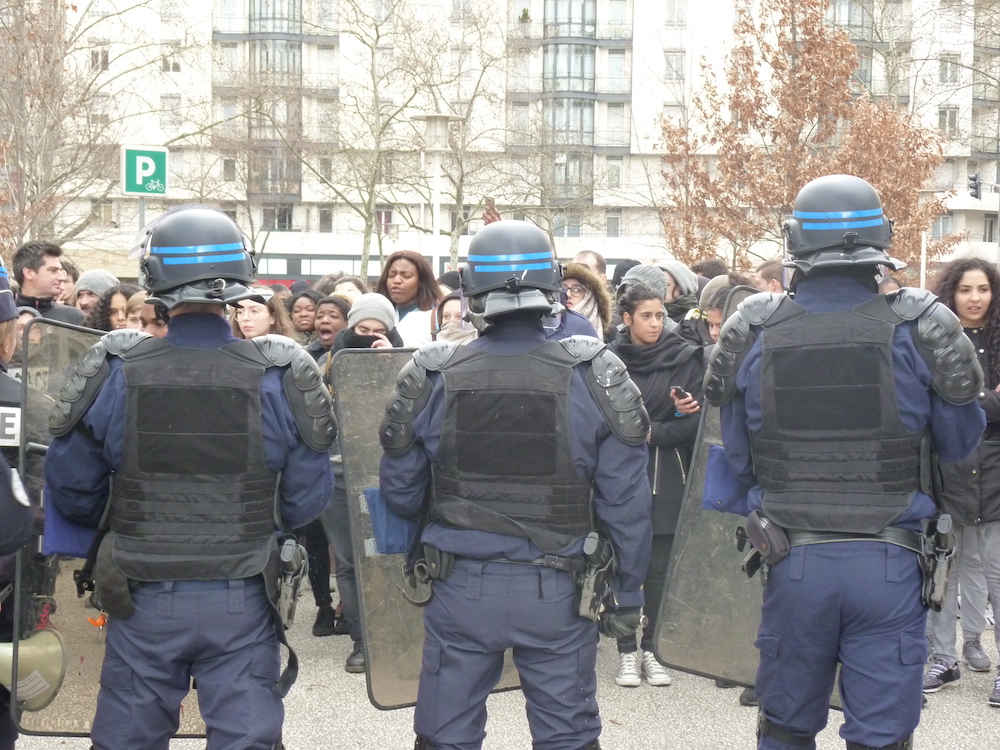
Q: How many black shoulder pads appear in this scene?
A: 6